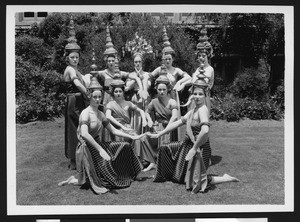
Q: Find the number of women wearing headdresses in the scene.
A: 9